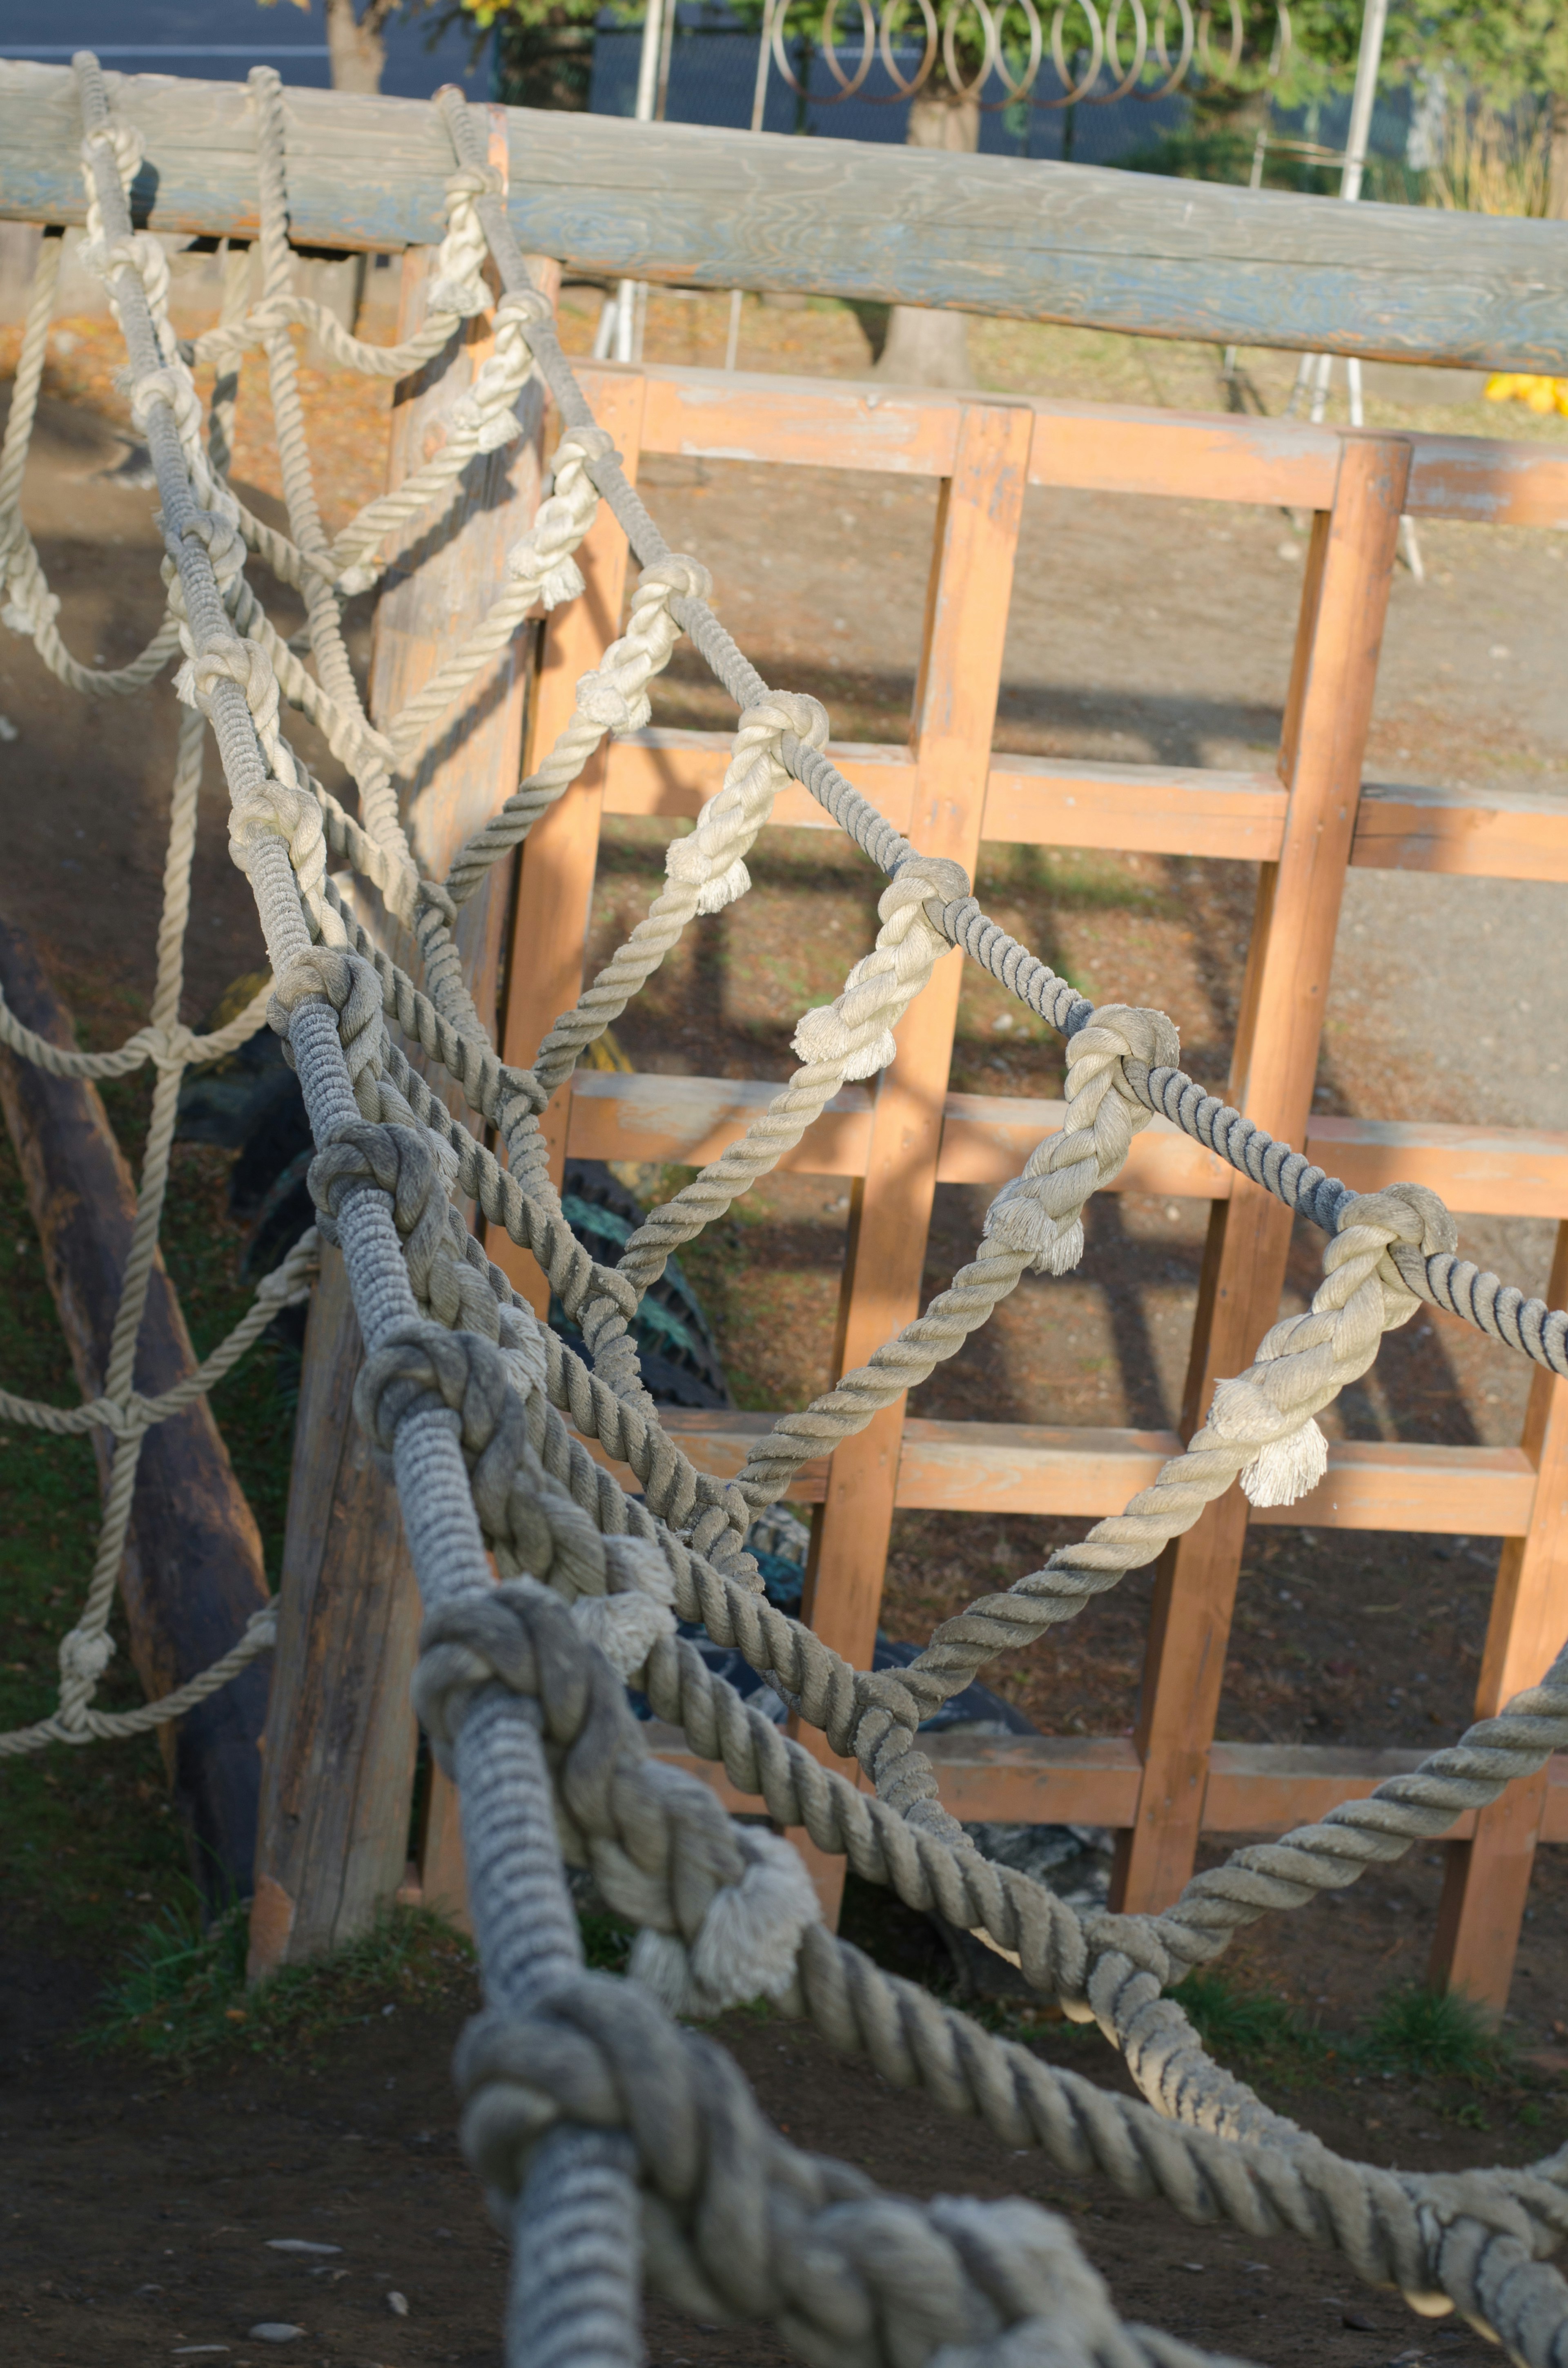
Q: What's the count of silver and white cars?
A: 0